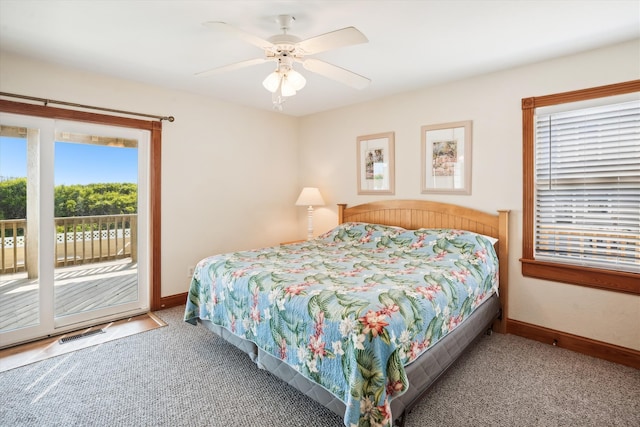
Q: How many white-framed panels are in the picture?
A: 2